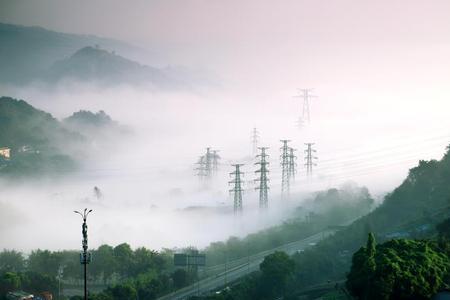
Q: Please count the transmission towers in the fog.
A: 11